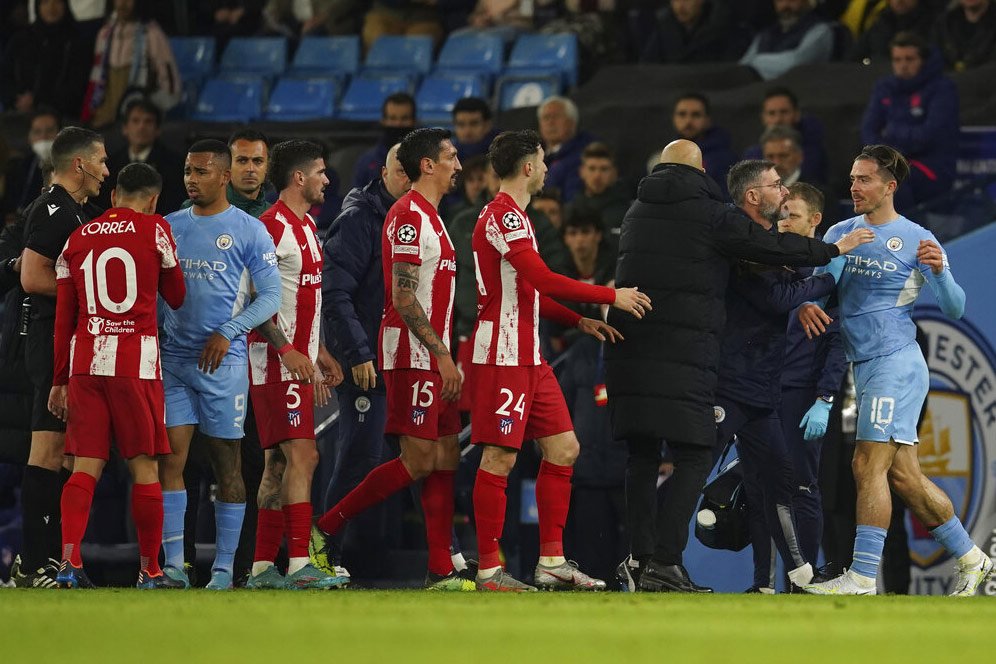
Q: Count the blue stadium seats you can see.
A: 11